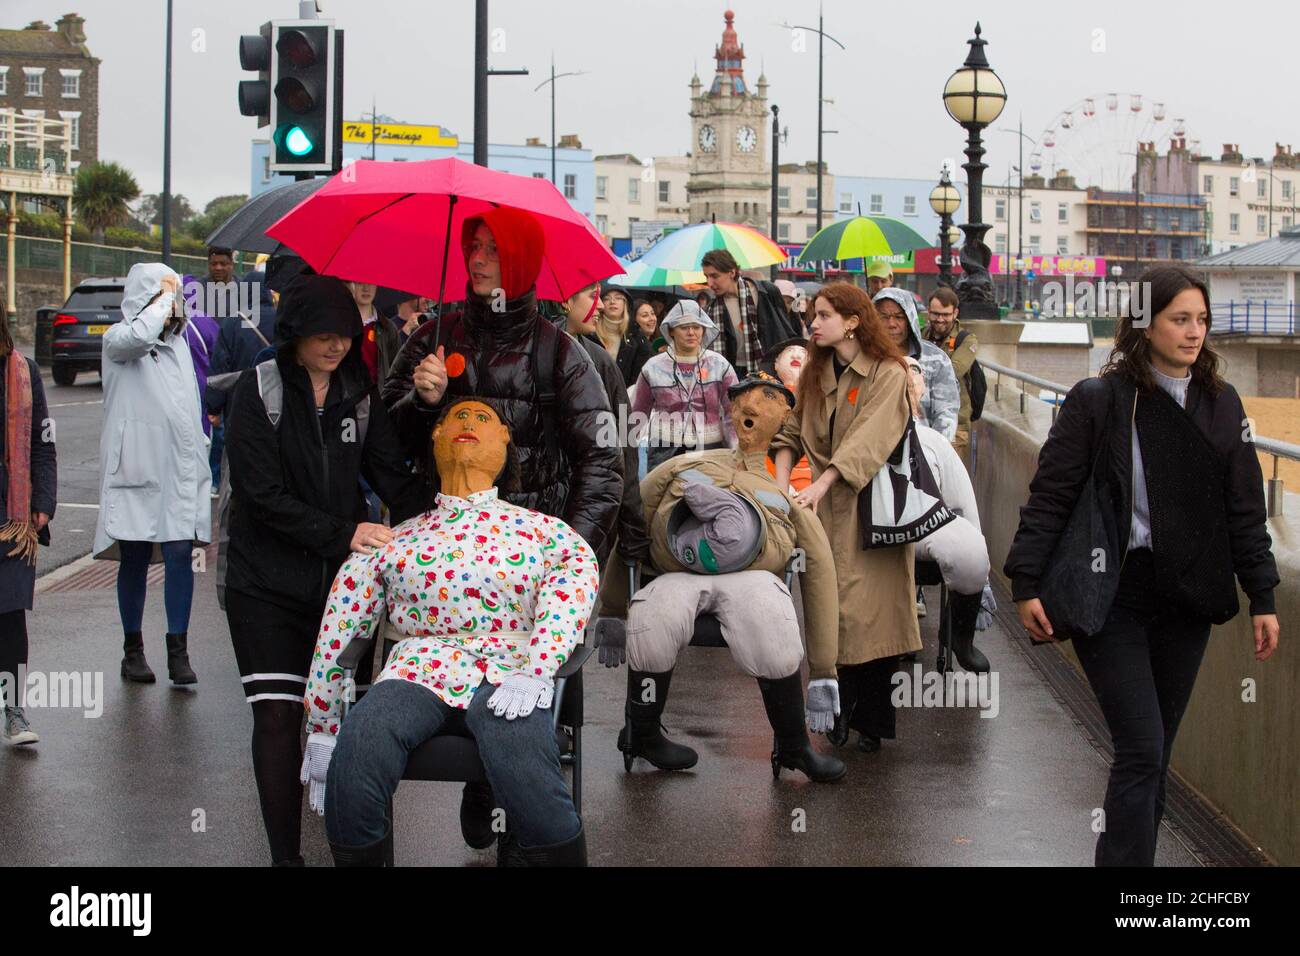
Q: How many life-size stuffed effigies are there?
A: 4